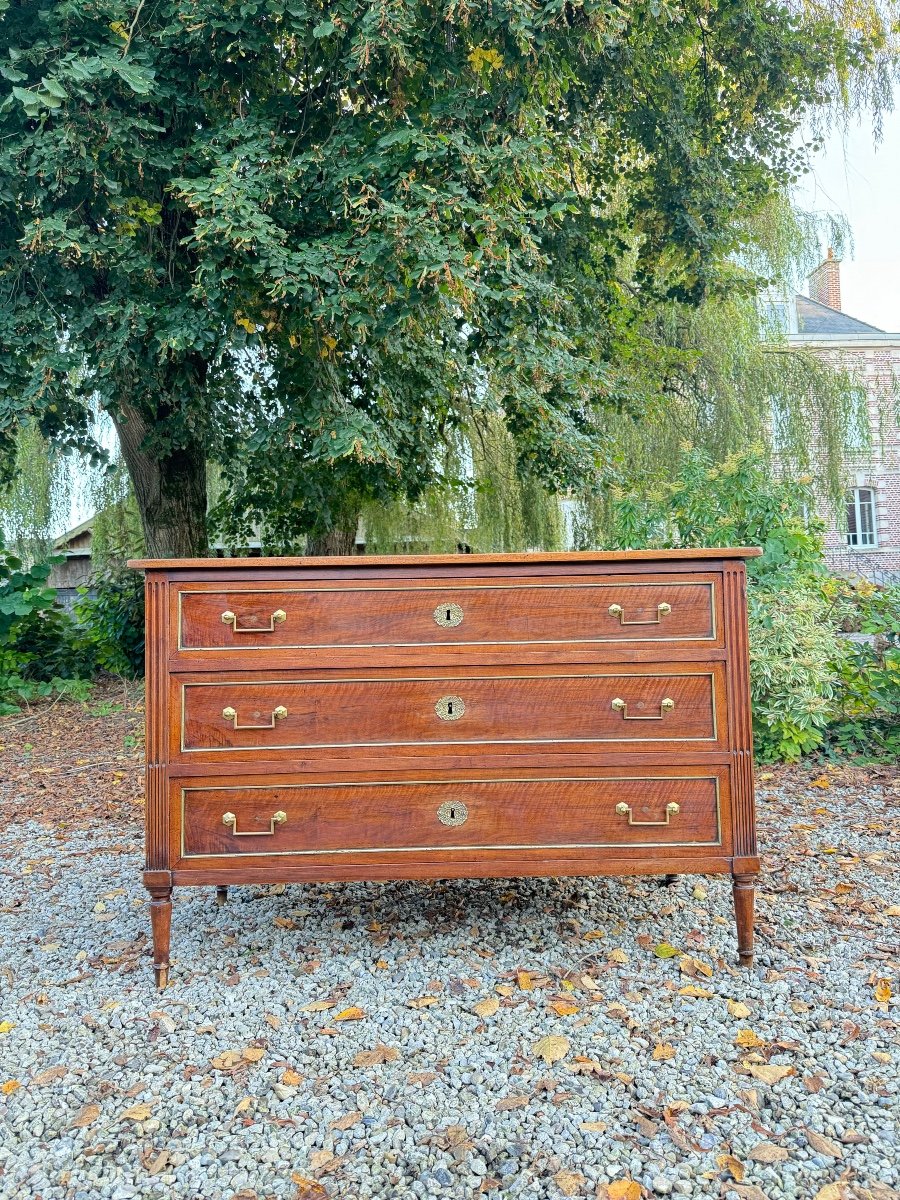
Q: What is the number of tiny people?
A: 0